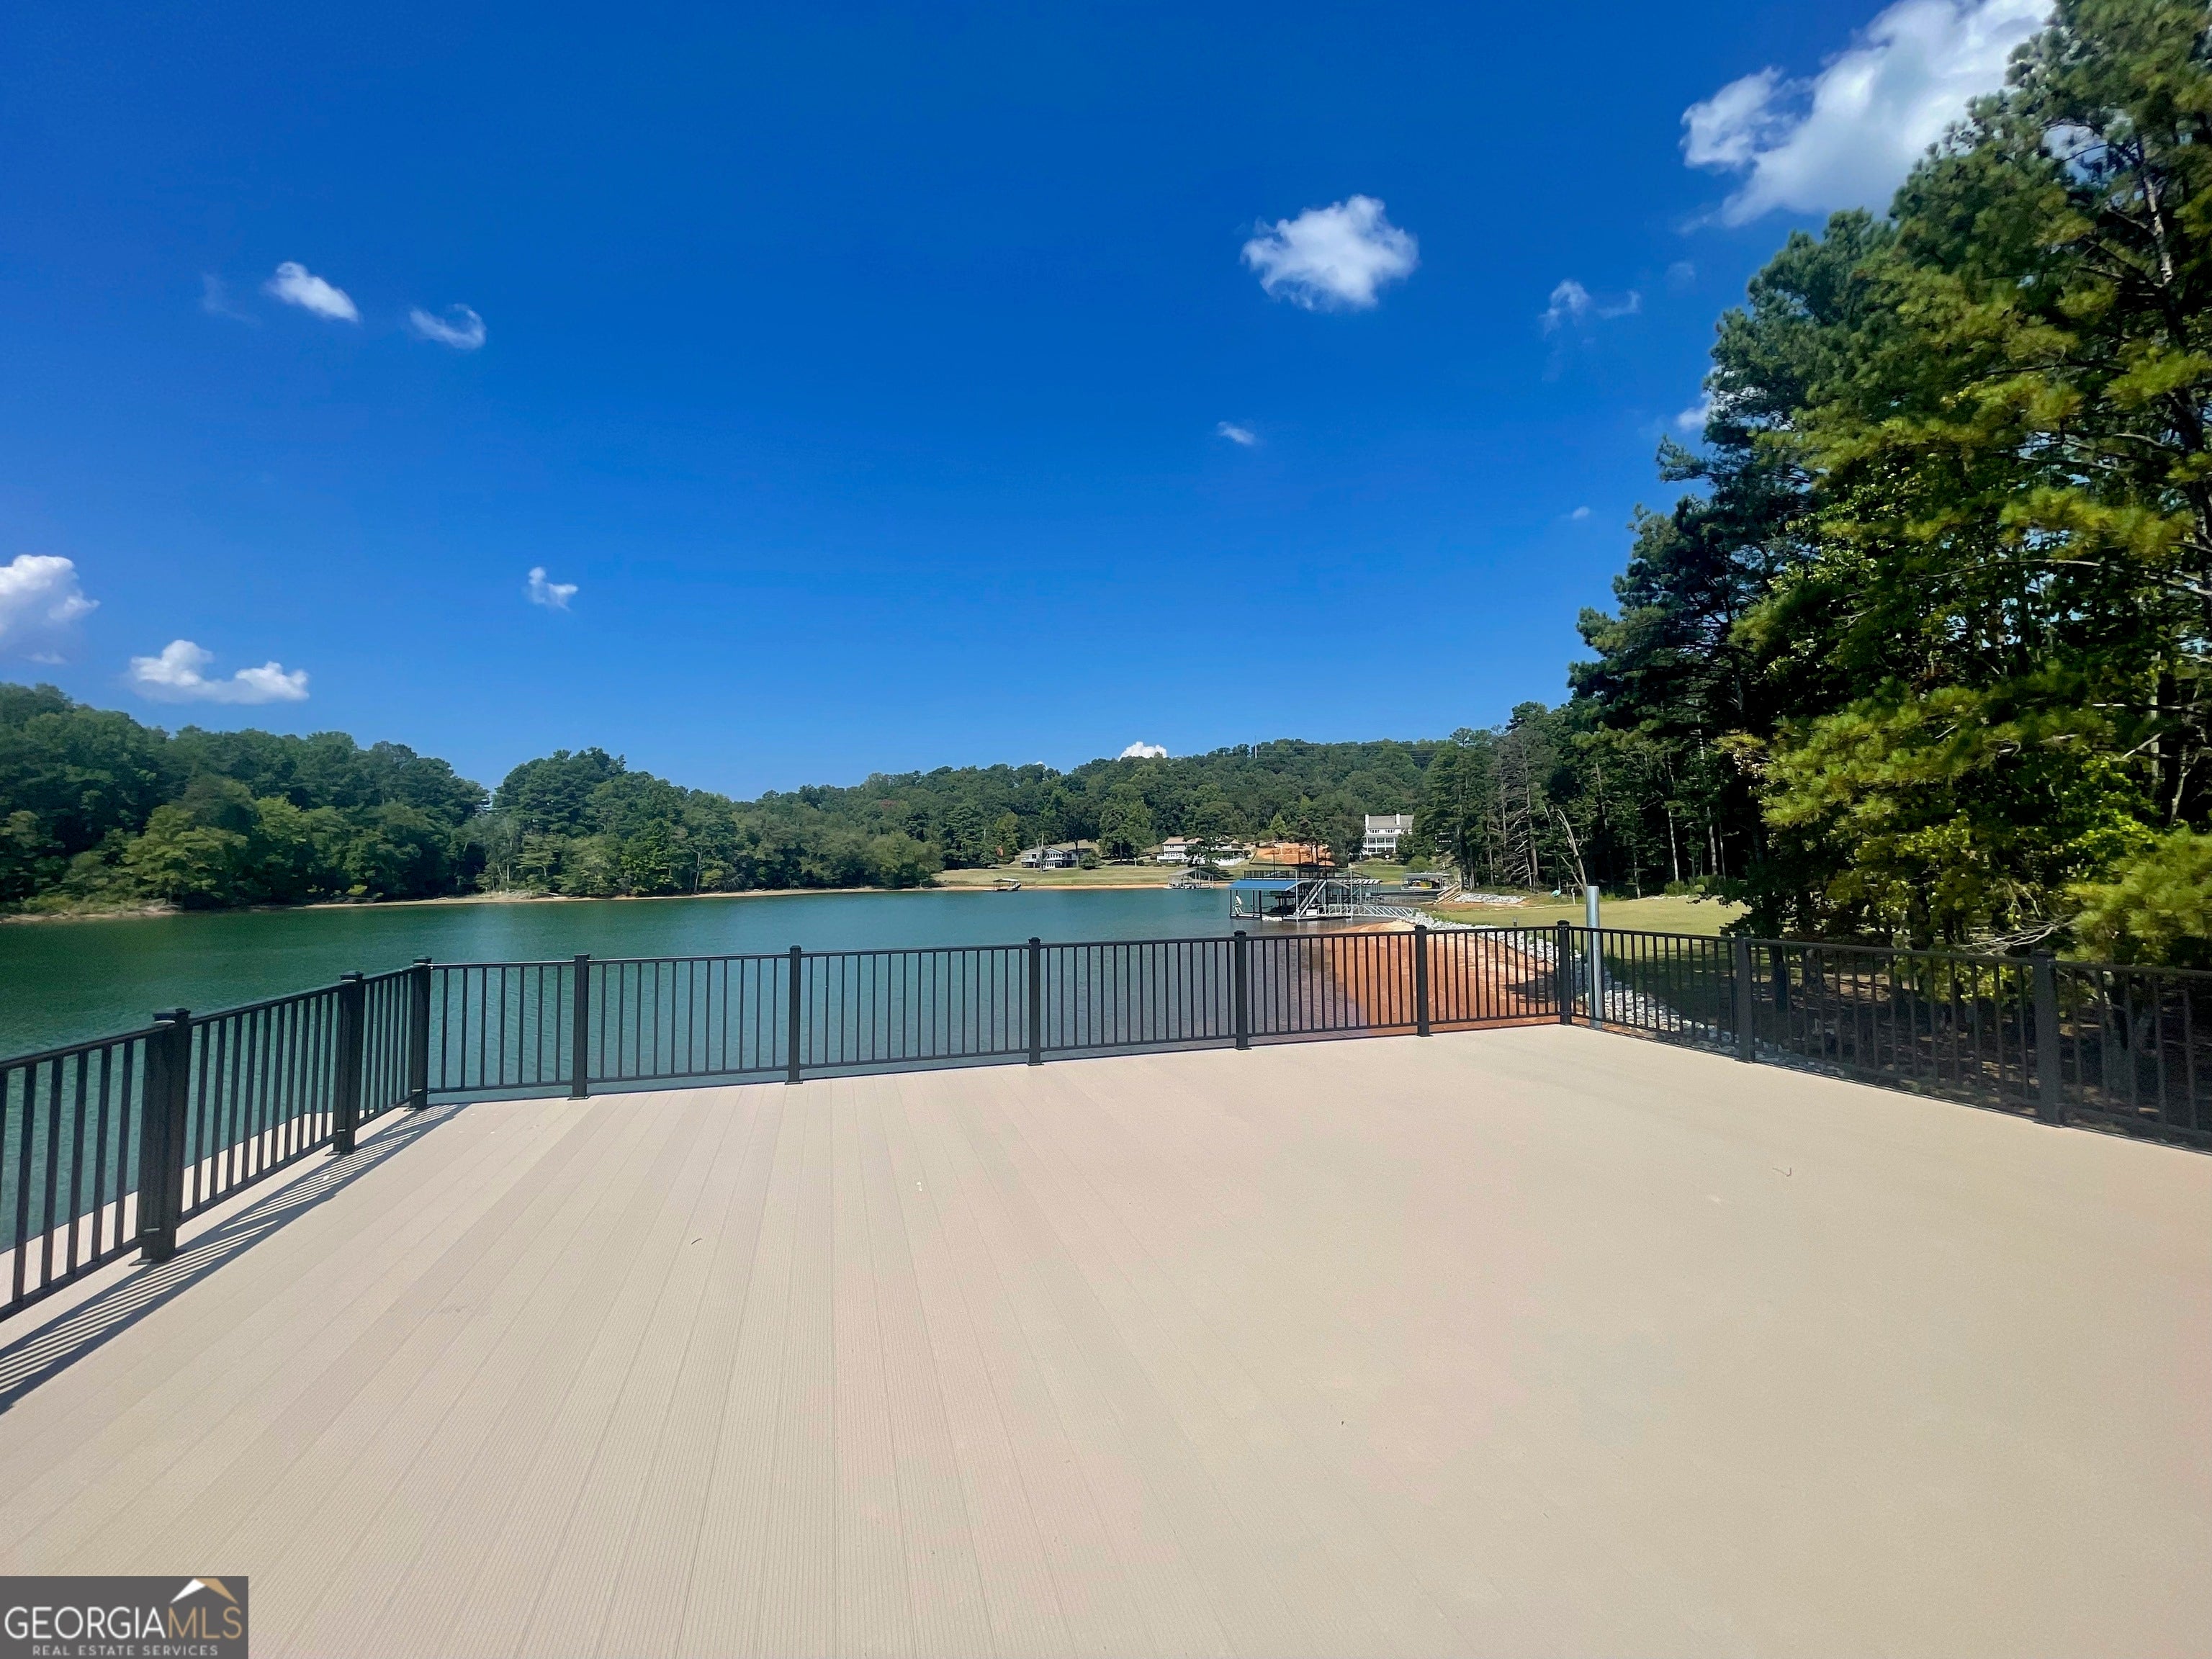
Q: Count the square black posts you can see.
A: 11